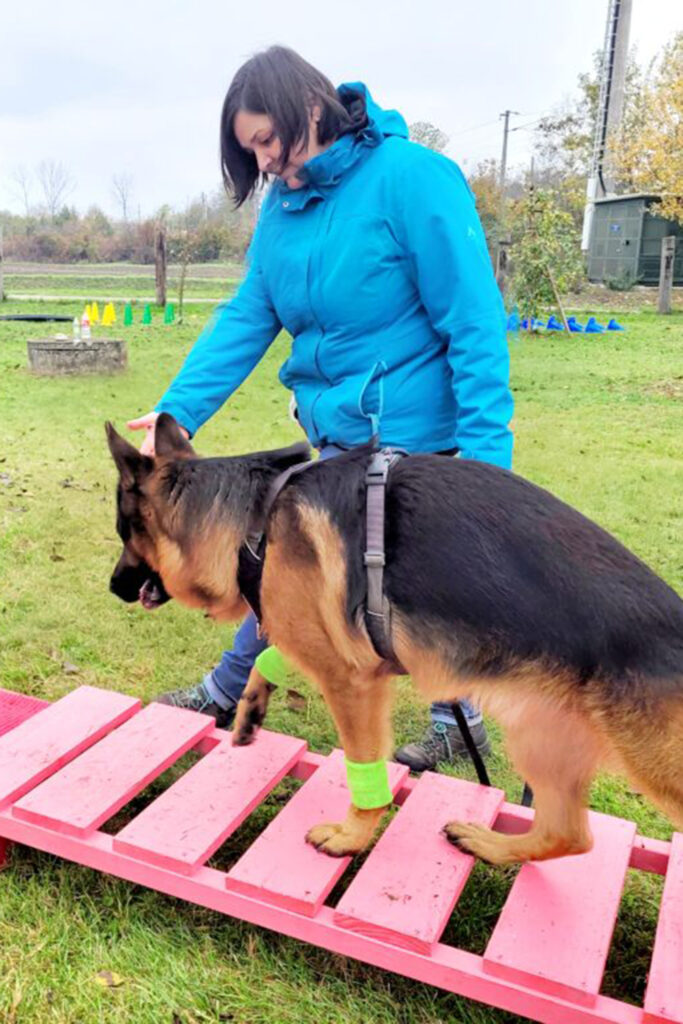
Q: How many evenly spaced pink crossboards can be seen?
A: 7